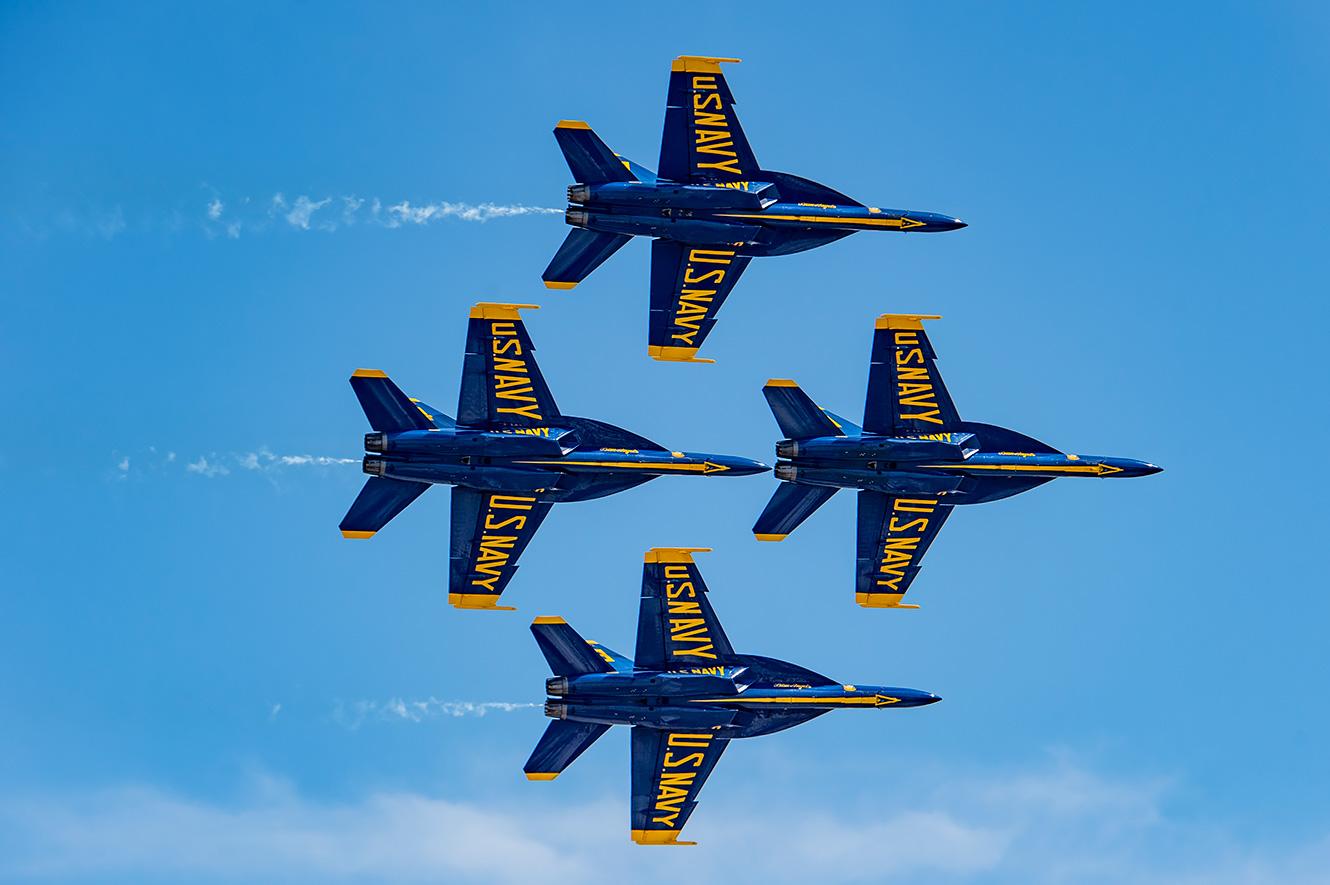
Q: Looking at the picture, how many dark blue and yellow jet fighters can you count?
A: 4